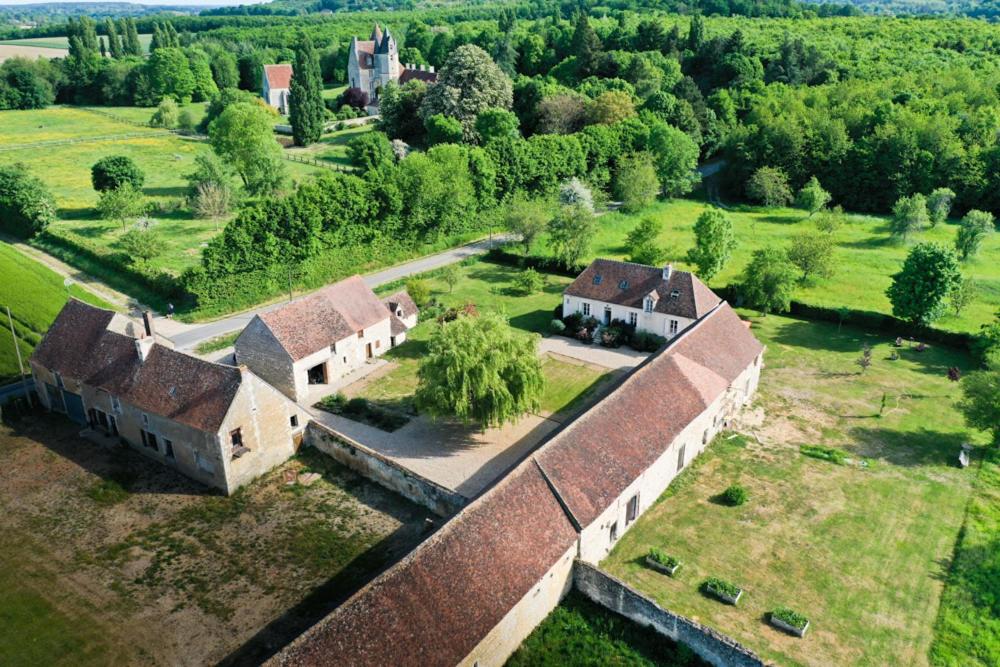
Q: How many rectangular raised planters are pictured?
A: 3